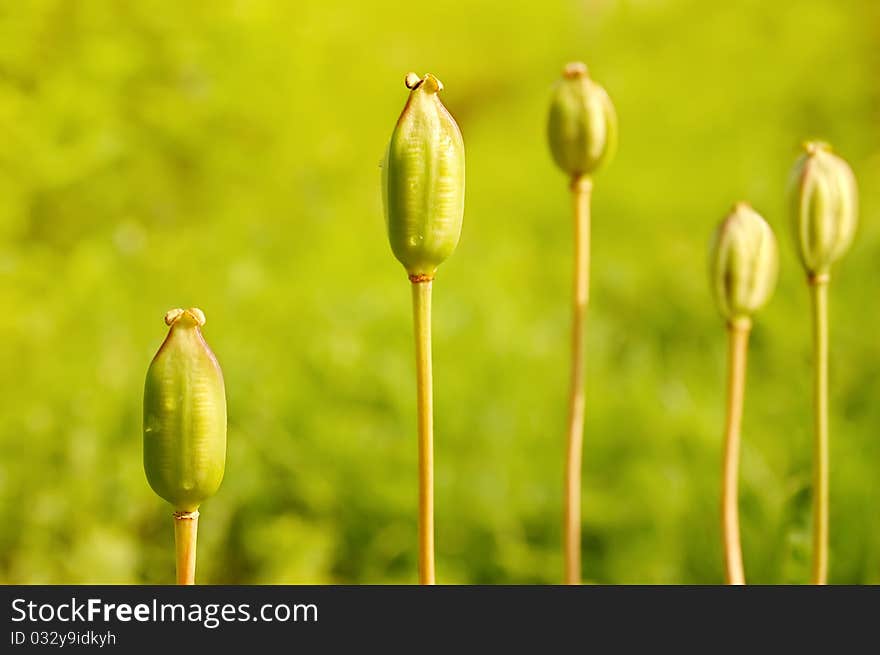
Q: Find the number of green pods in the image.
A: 5